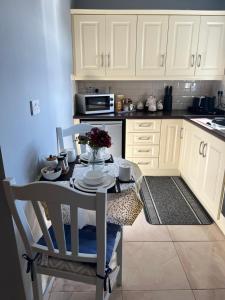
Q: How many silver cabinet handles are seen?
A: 12